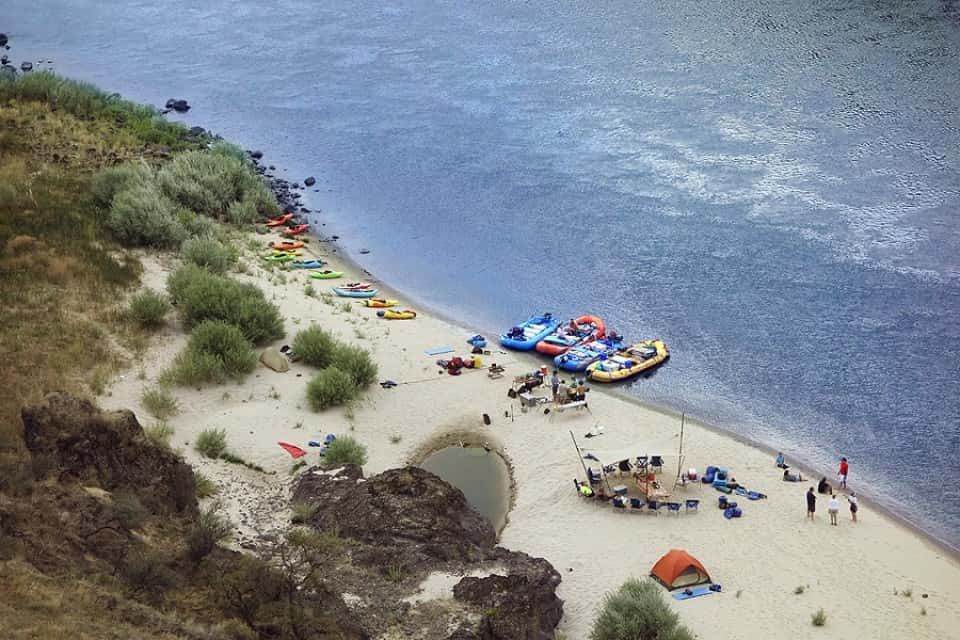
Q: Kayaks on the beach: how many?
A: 11